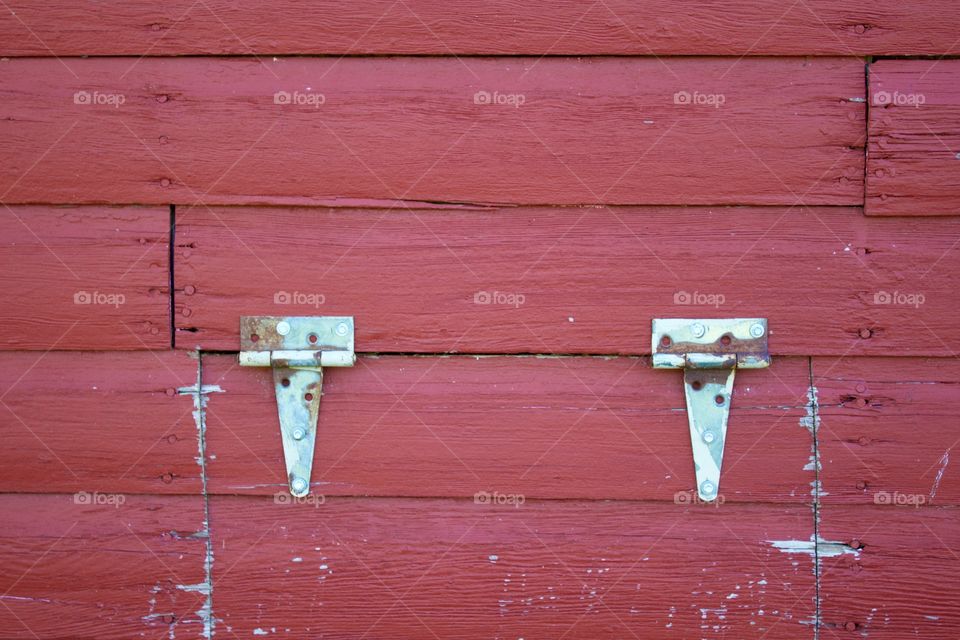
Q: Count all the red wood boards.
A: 11